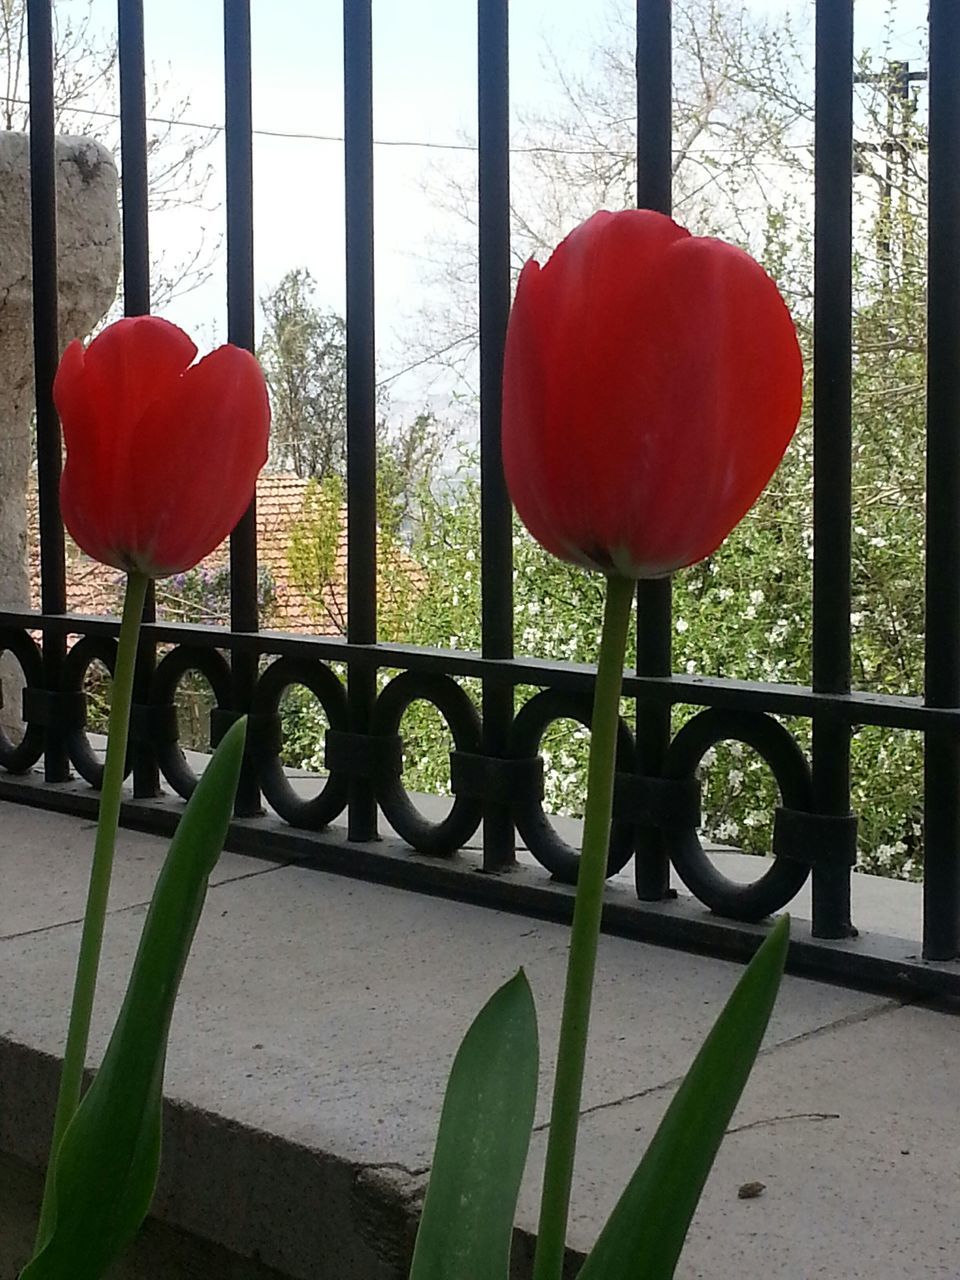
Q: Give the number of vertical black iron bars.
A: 8